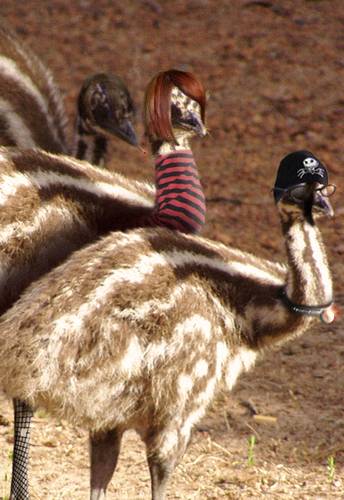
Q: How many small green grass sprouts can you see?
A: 2